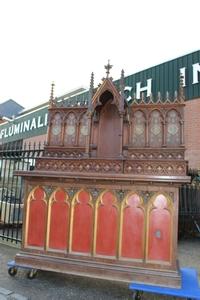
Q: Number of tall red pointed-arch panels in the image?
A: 6